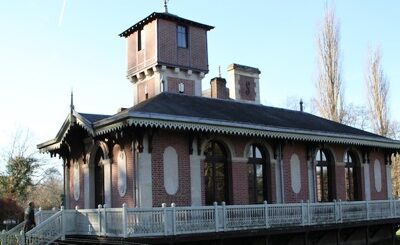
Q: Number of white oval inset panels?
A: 5